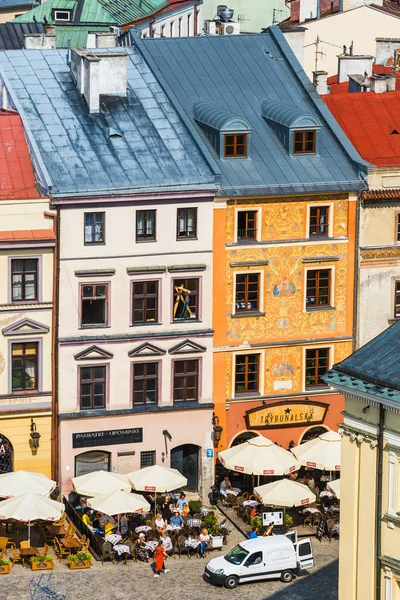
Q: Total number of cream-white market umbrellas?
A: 9